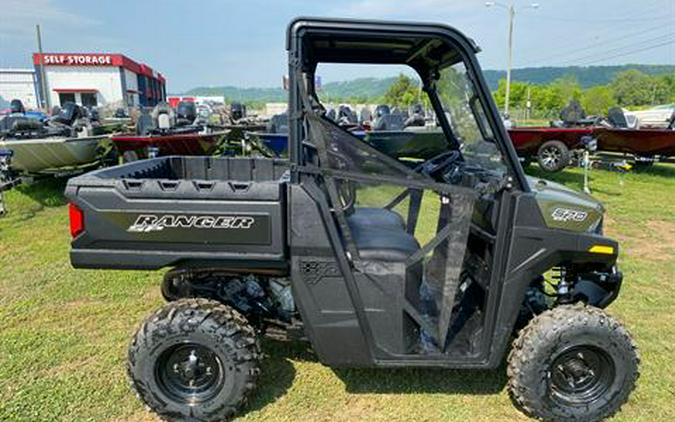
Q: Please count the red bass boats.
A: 3